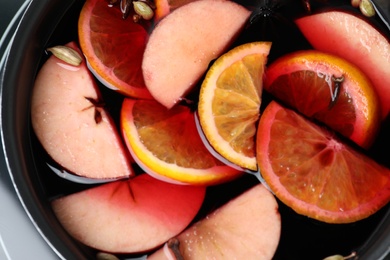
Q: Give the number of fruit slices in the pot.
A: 11